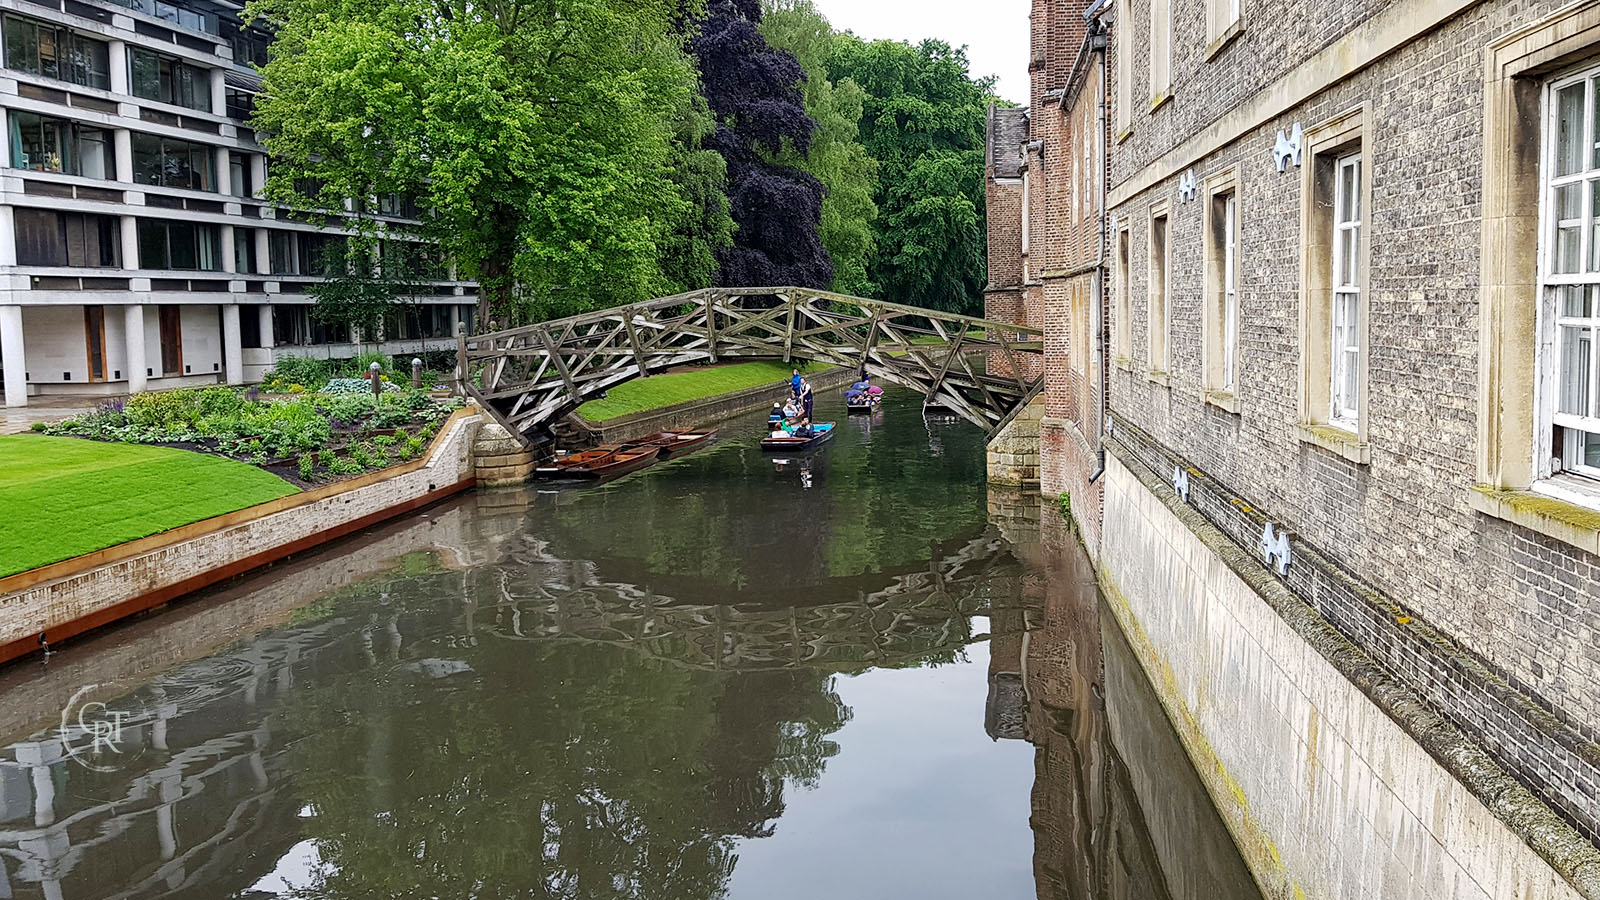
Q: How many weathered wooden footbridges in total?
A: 1